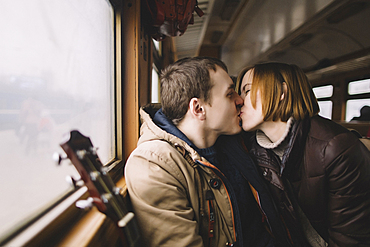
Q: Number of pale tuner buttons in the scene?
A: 3